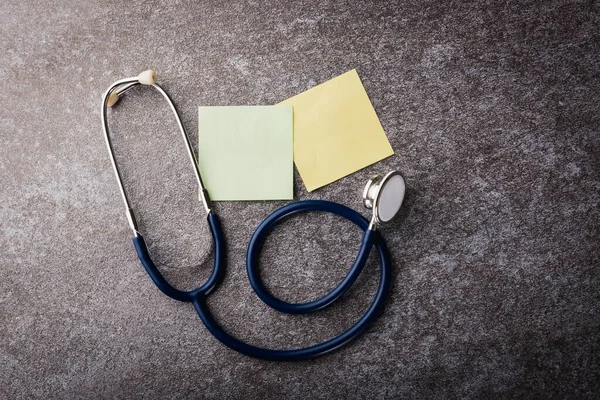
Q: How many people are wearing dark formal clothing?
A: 0